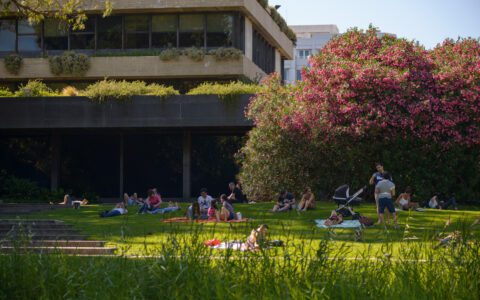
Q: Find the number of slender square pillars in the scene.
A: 3